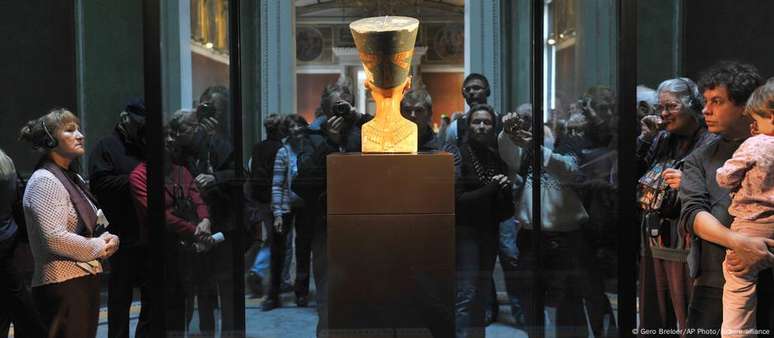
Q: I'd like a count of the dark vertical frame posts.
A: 4